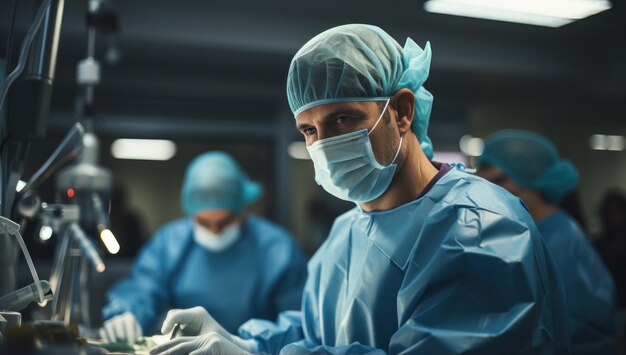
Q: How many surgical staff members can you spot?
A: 3